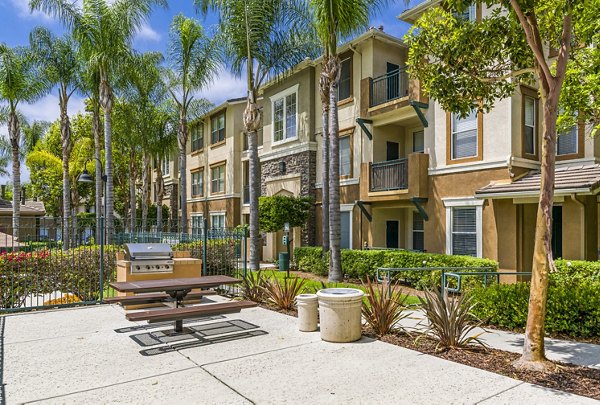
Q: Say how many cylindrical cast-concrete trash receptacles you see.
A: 2